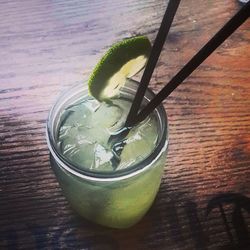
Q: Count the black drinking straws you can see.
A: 2